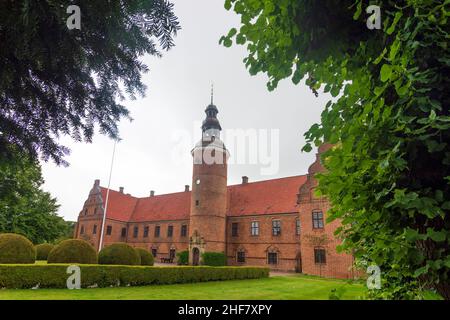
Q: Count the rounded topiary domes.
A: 5